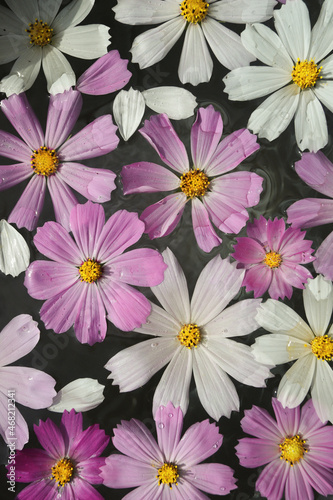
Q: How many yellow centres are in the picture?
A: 12